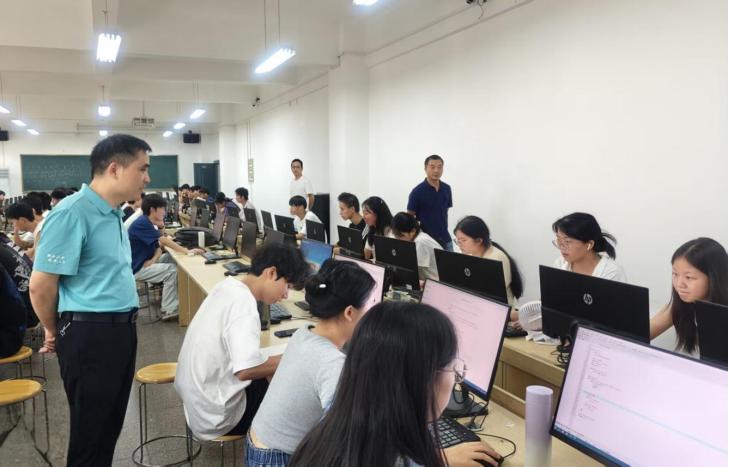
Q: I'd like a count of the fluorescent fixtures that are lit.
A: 11